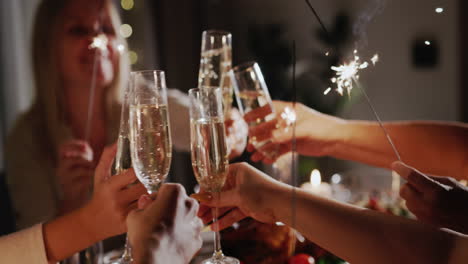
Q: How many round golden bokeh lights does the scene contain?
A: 3